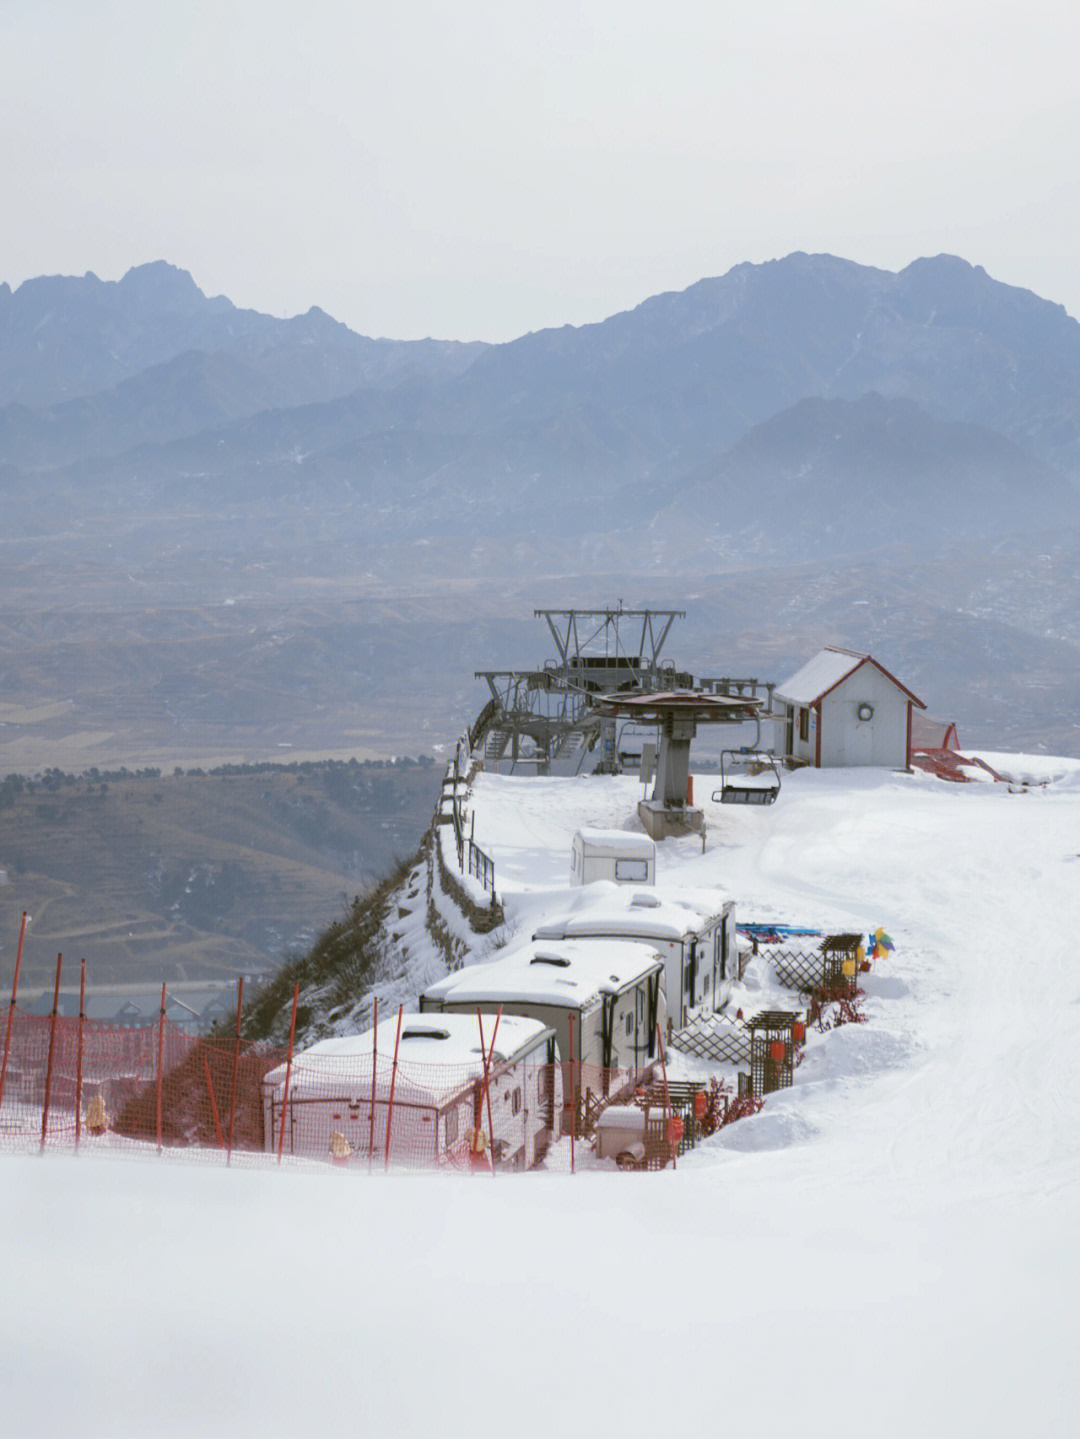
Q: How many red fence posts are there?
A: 13